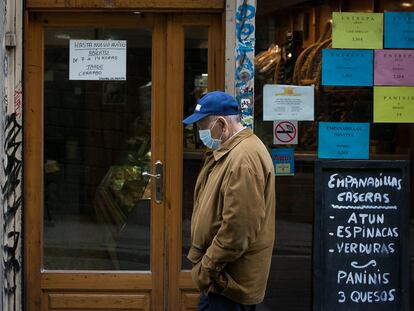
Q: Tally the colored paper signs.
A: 6